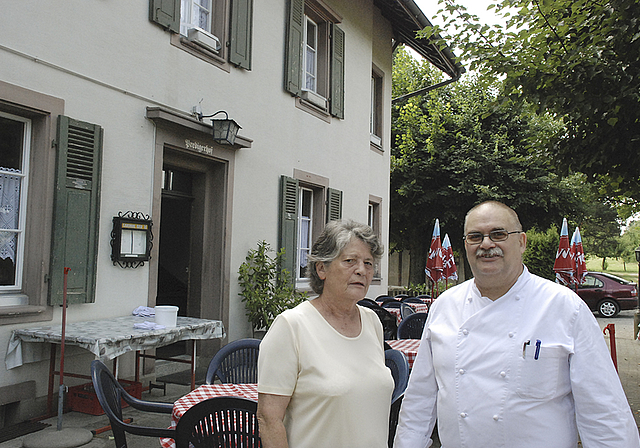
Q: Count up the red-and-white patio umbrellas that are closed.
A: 4